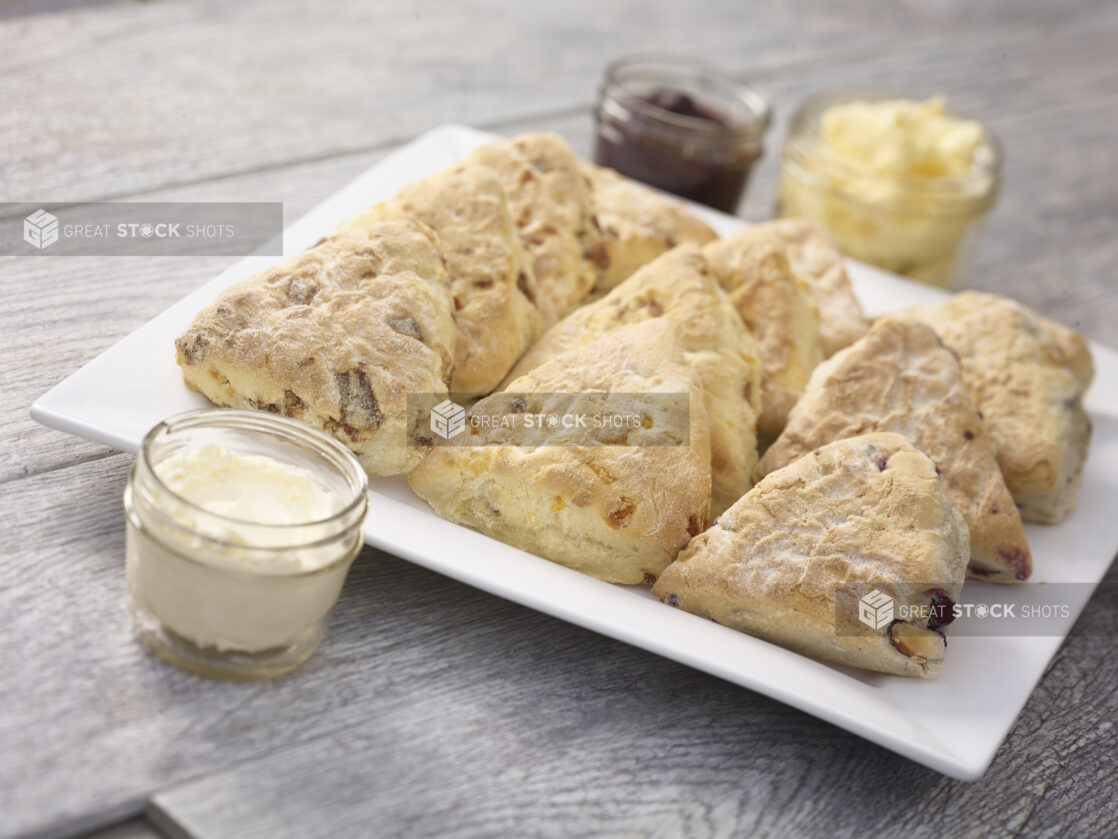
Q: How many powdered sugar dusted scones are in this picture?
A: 12